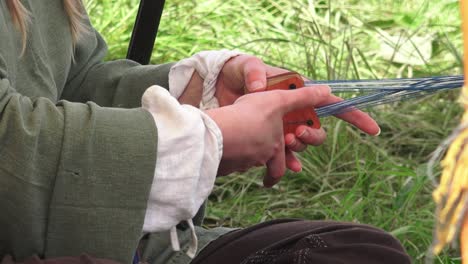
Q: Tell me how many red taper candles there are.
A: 0